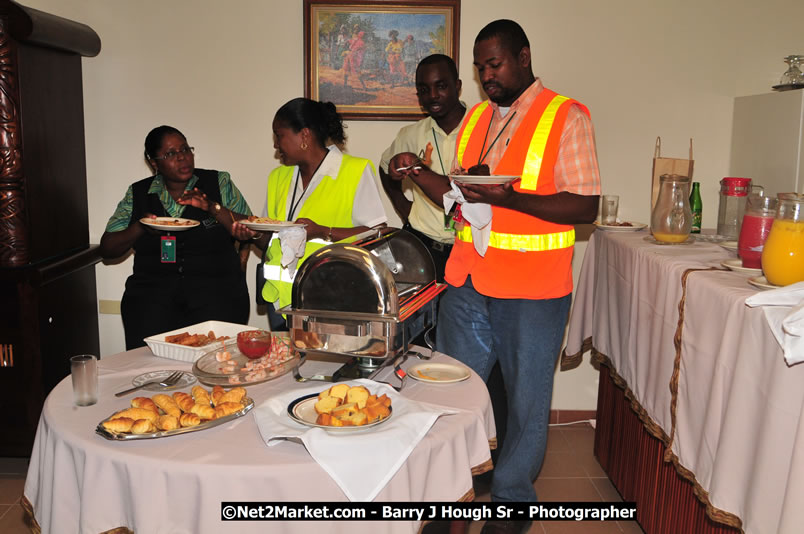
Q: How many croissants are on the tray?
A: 13